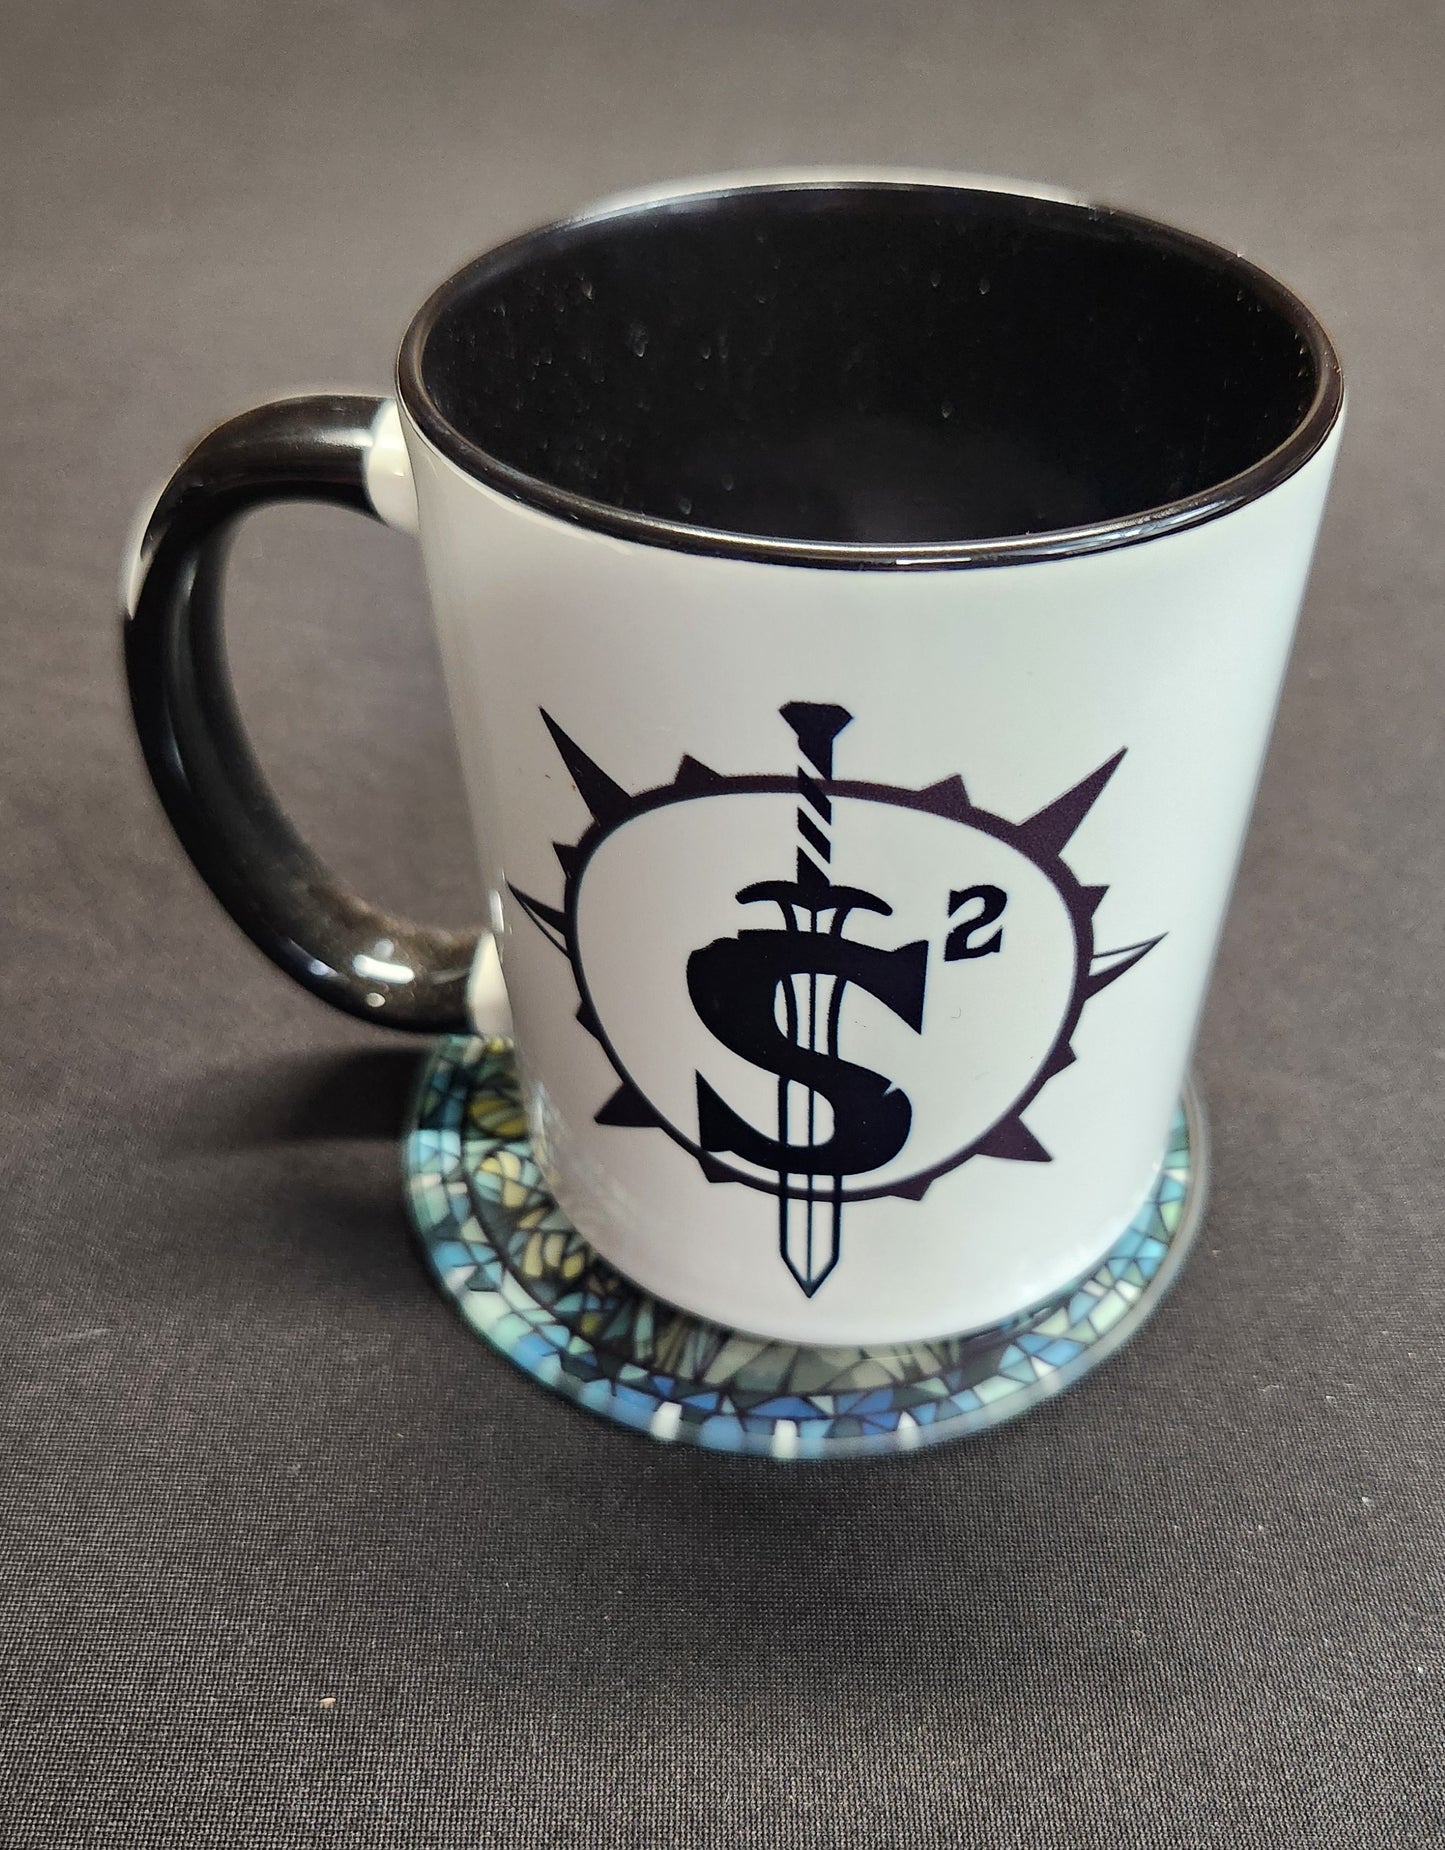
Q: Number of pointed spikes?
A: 14